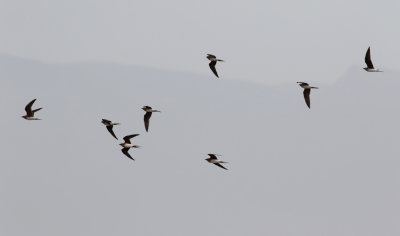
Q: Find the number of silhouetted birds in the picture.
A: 8